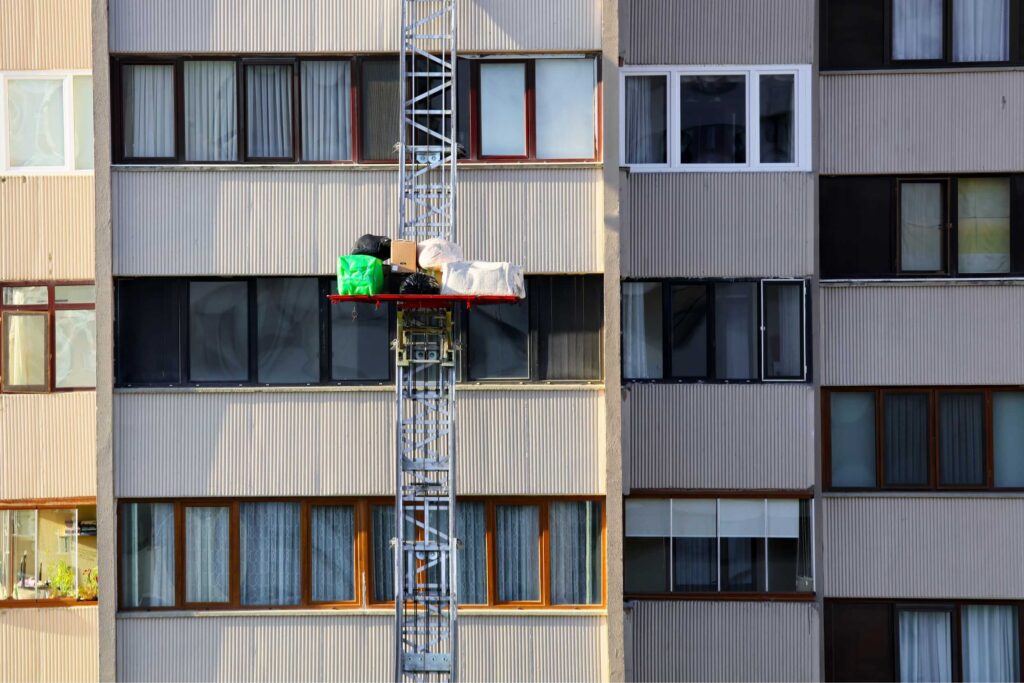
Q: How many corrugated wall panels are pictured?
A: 15